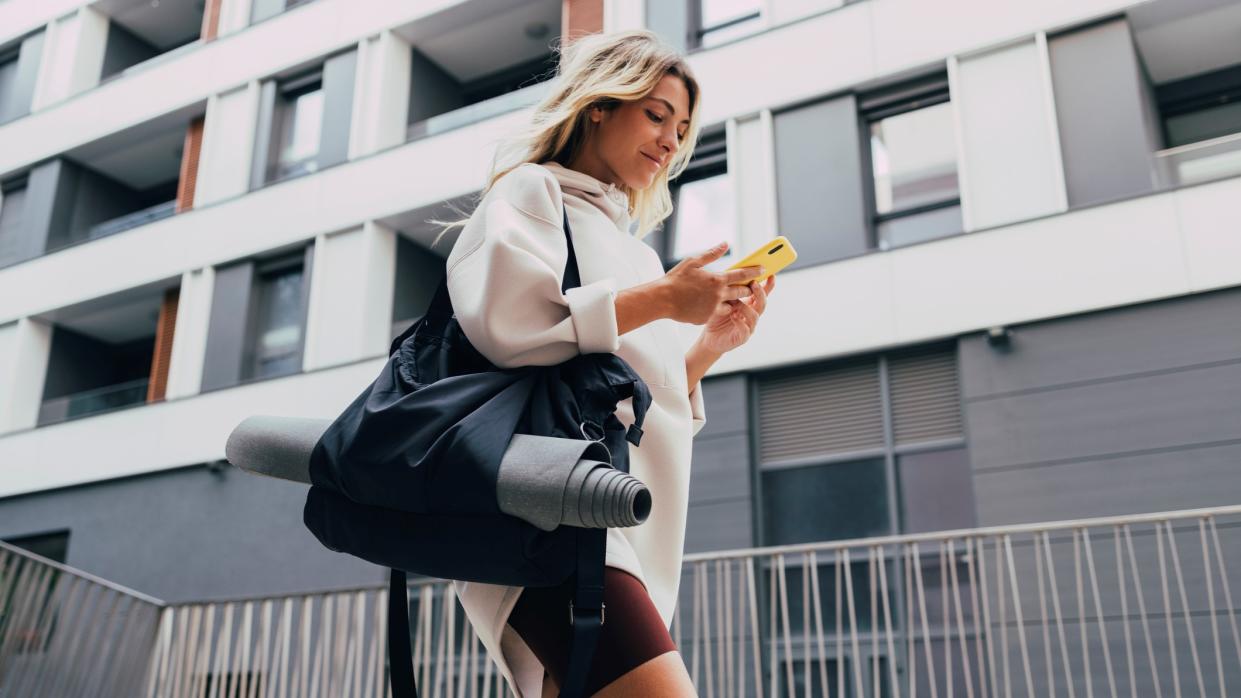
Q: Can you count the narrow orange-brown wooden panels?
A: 4